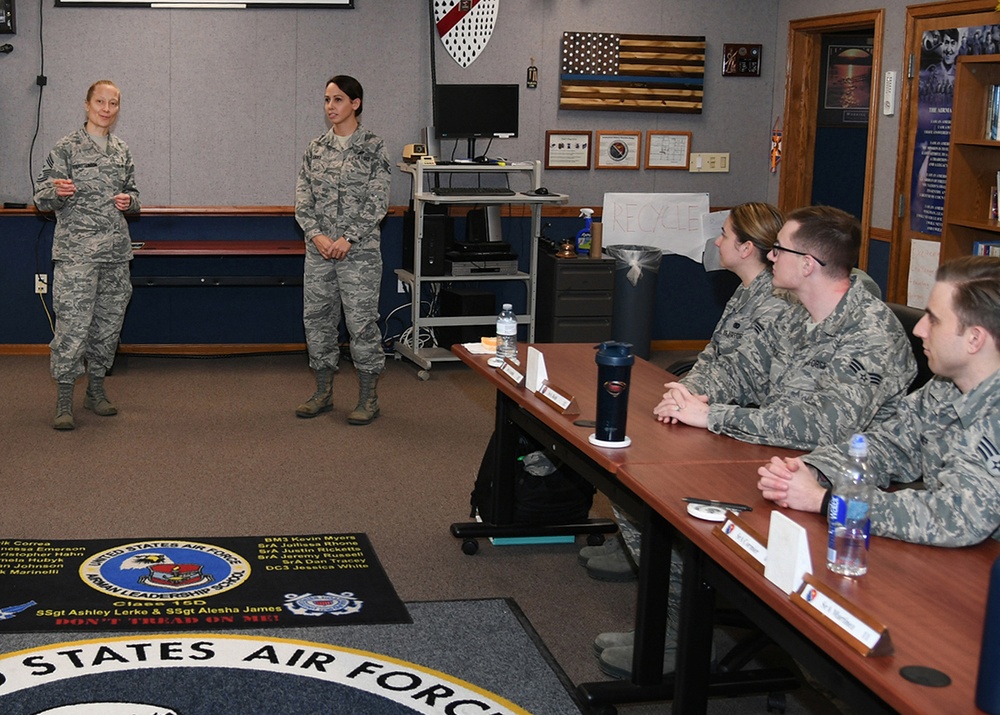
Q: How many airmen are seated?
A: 3